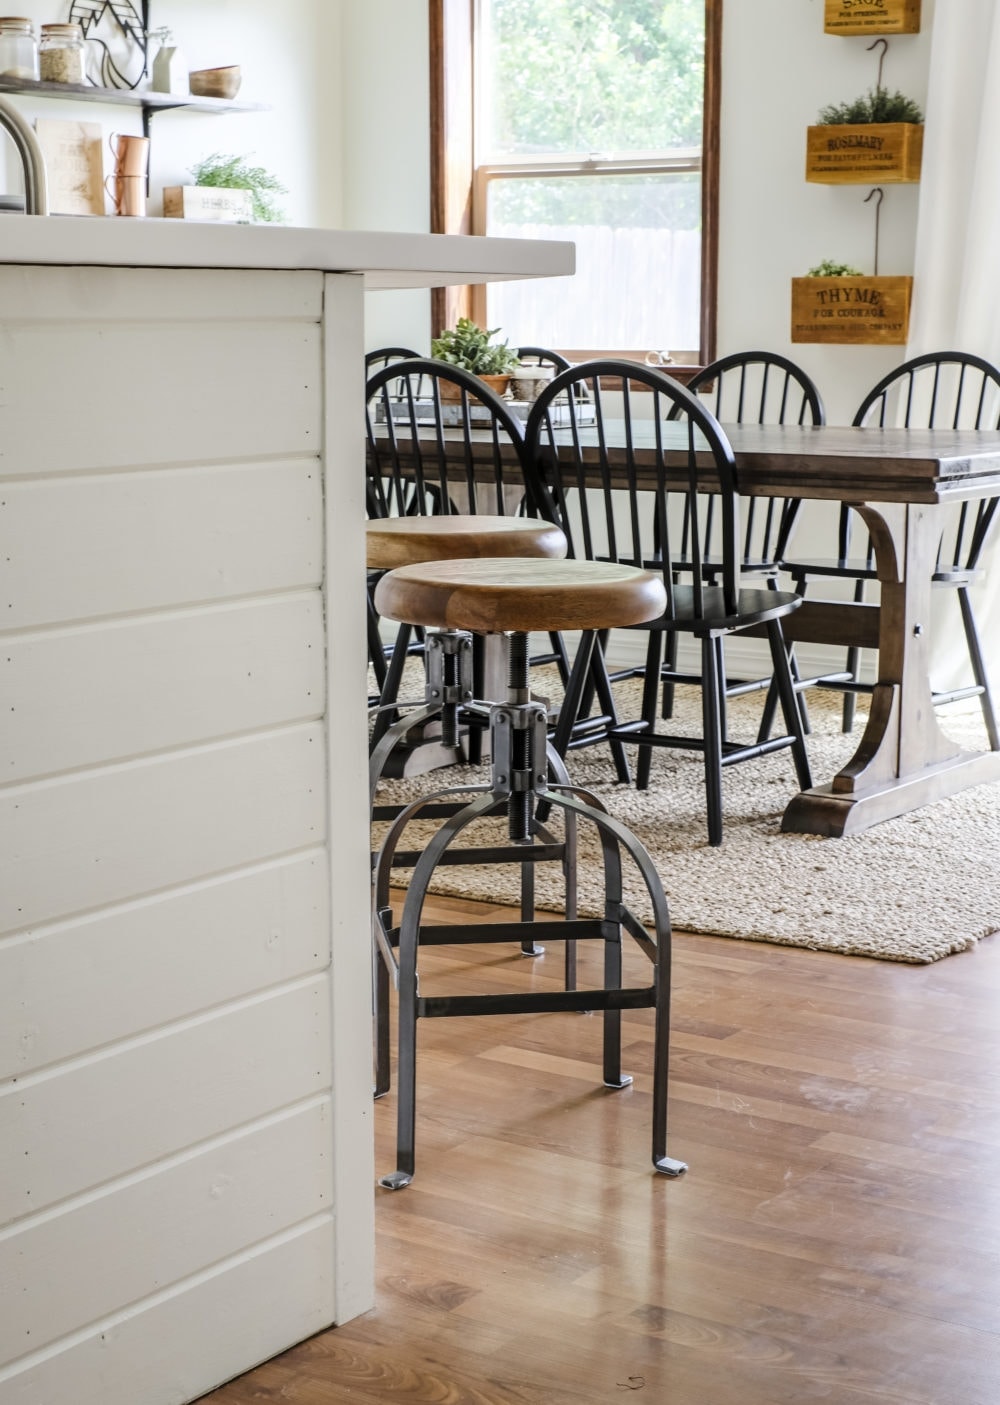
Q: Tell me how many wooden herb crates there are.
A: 4